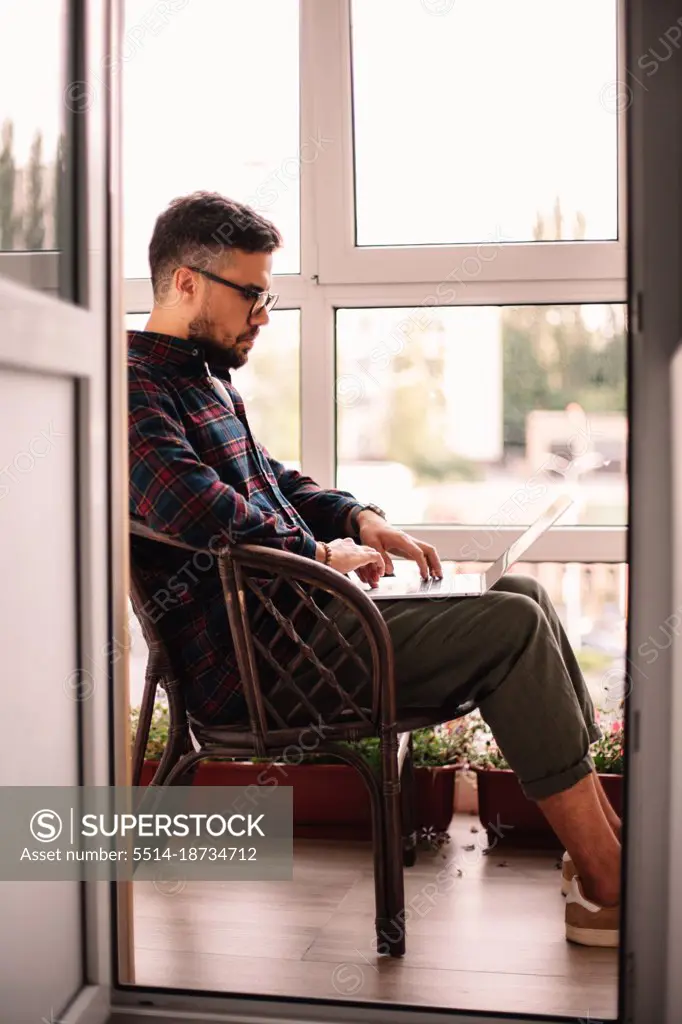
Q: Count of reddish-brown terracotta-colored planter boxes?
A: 2